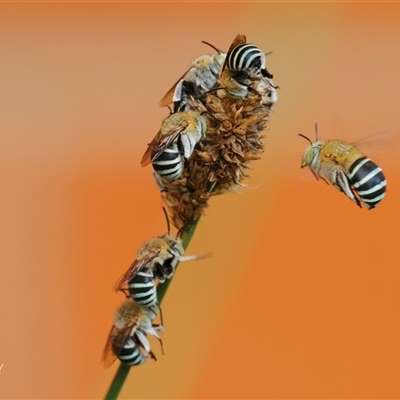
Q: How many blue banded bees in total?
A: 6